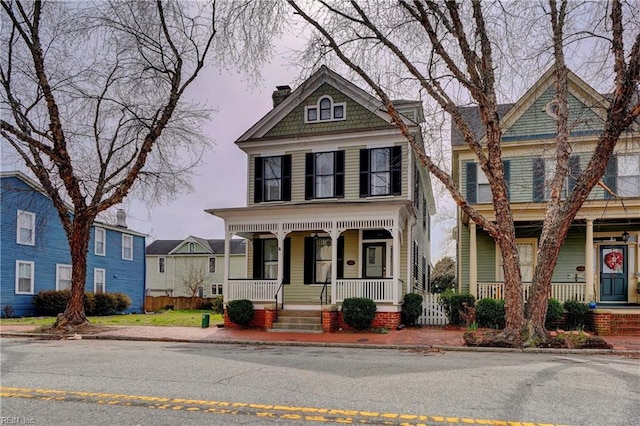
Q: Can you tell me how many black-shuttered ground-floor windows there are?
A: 2